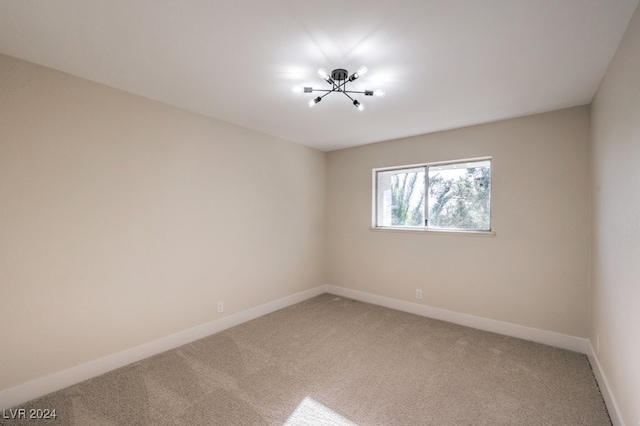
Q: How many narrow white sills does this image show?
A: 1